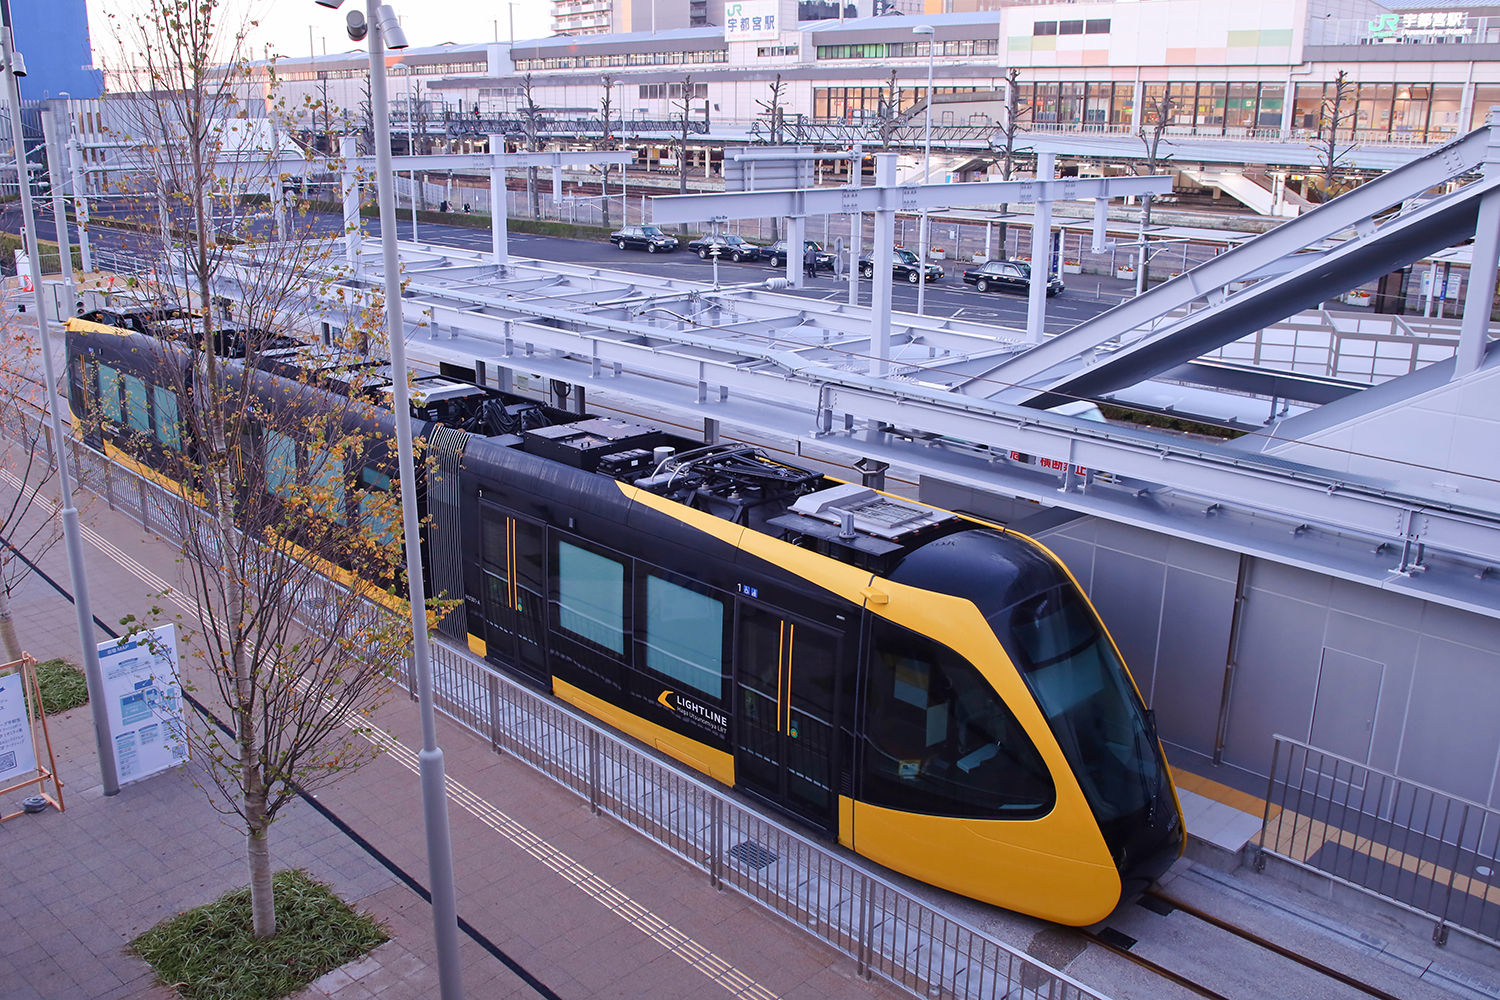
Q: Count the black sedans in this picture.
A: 5